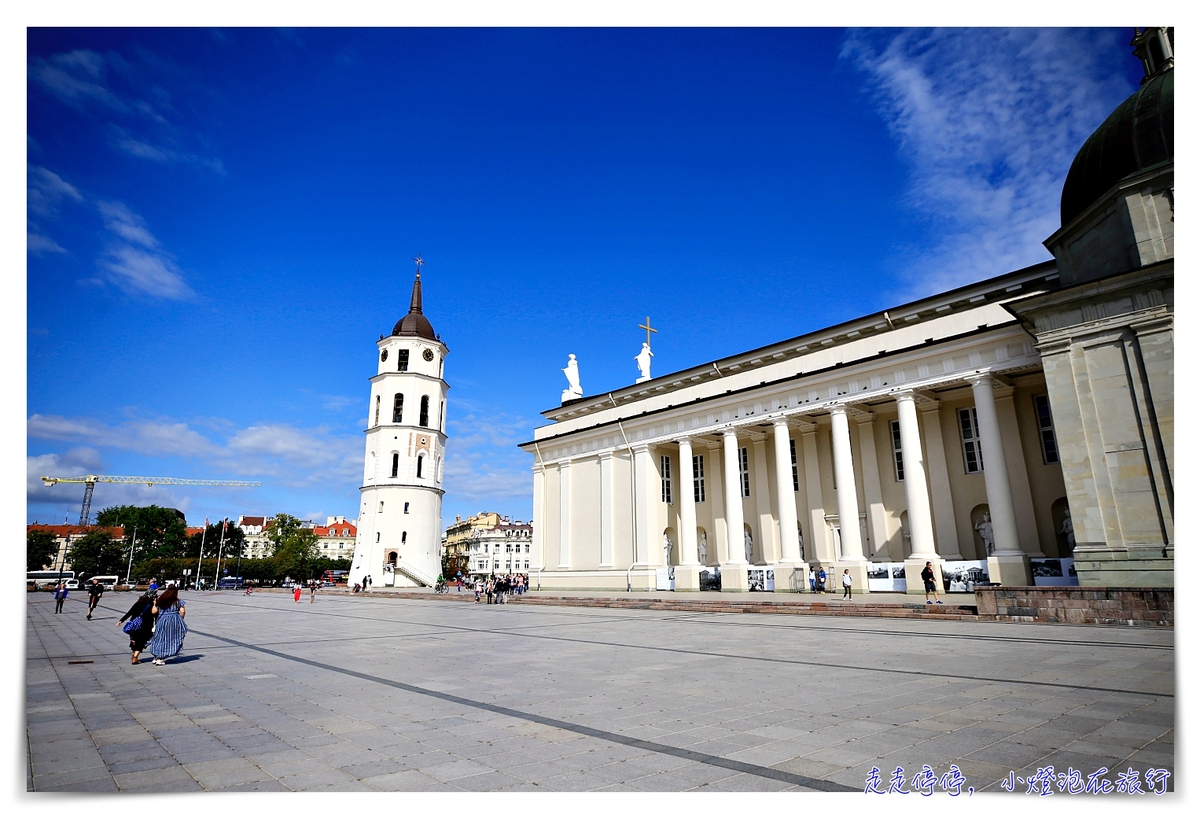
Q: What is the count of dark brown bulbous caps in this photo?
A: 1